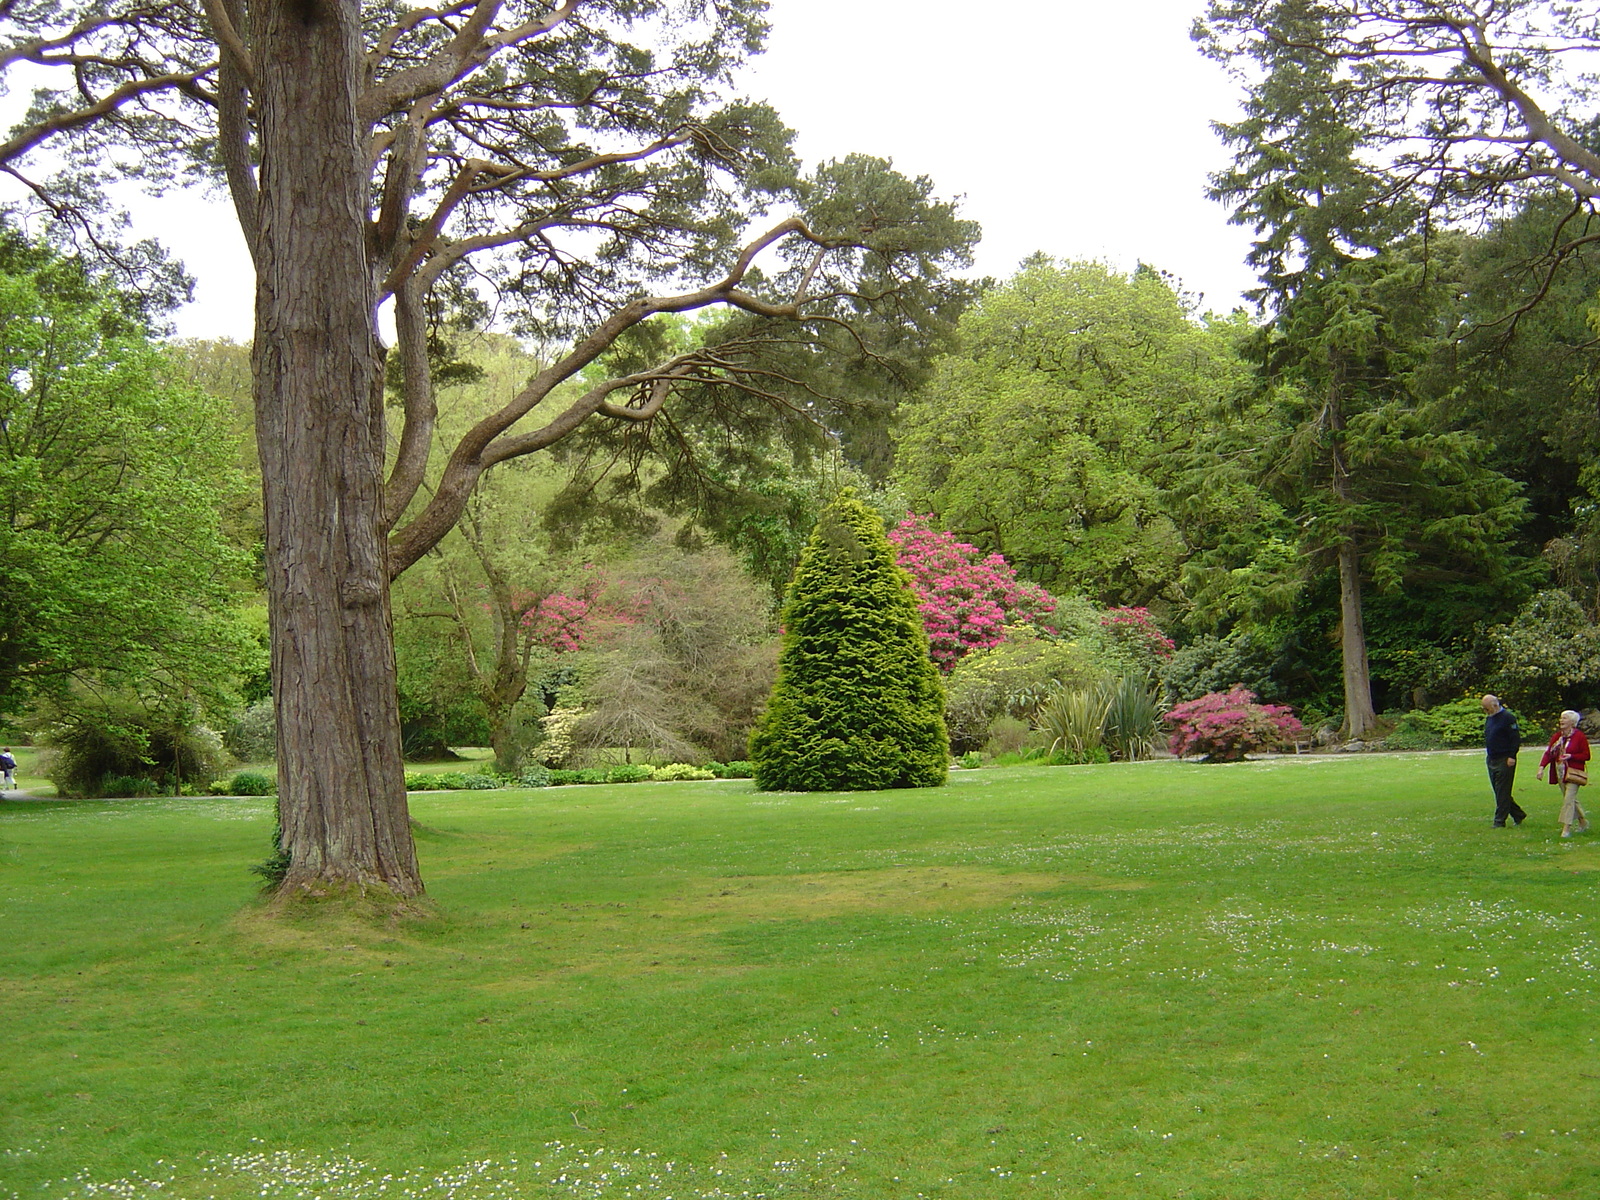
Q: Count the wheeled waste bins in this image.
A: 0